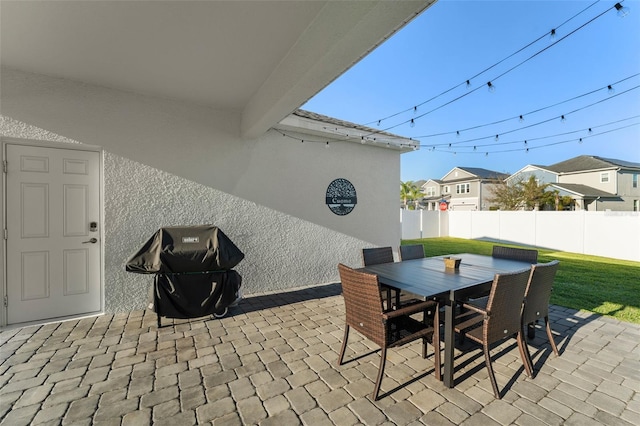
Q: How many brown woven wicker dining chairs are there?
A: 6